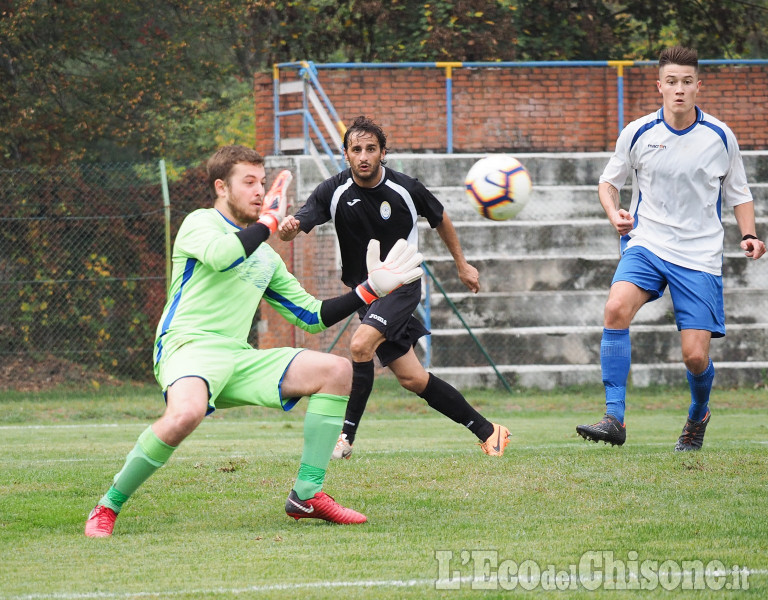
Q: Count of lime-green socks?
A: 2